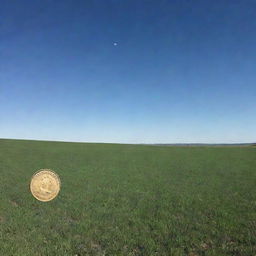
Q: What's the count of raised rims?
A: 1